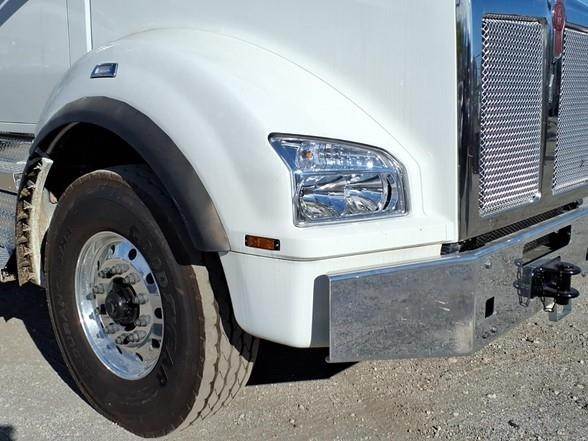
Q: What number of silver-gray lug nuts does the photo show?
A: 10